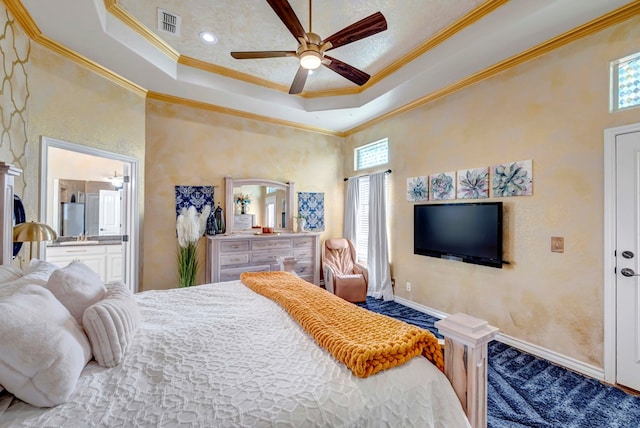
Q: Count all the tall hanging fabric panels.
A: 2